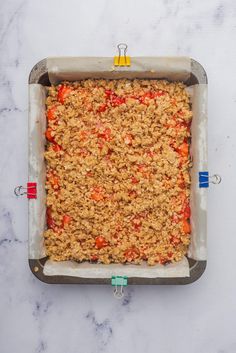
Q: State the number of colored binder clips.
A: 4